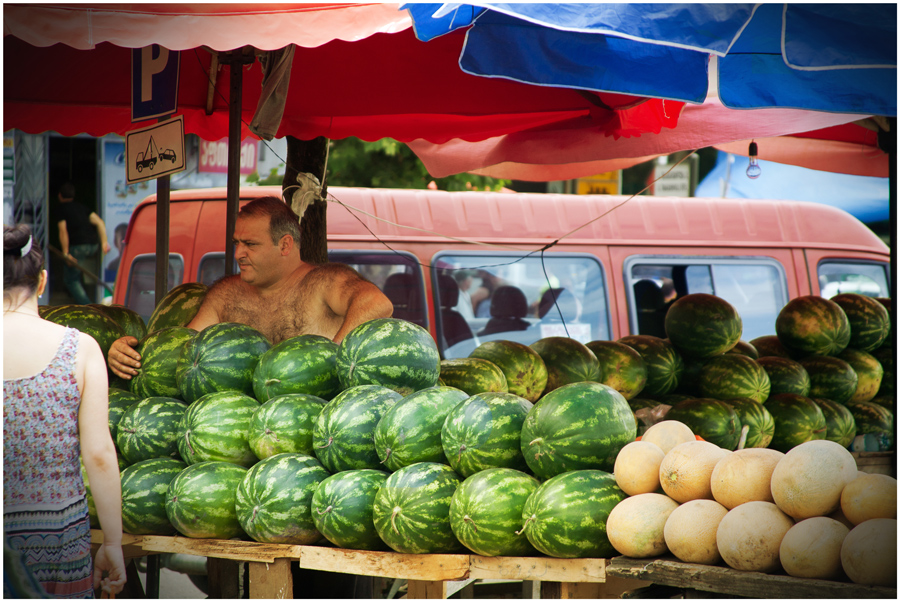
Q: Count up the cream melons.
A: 11